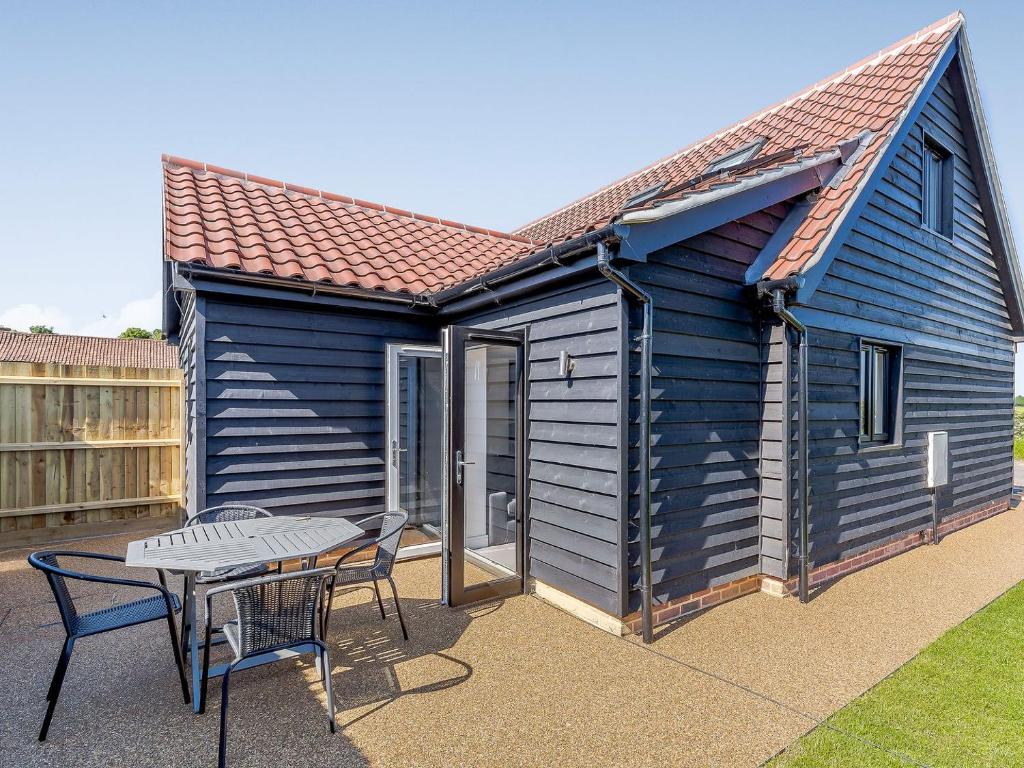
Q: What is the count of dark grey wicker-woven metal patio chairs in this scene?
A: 4